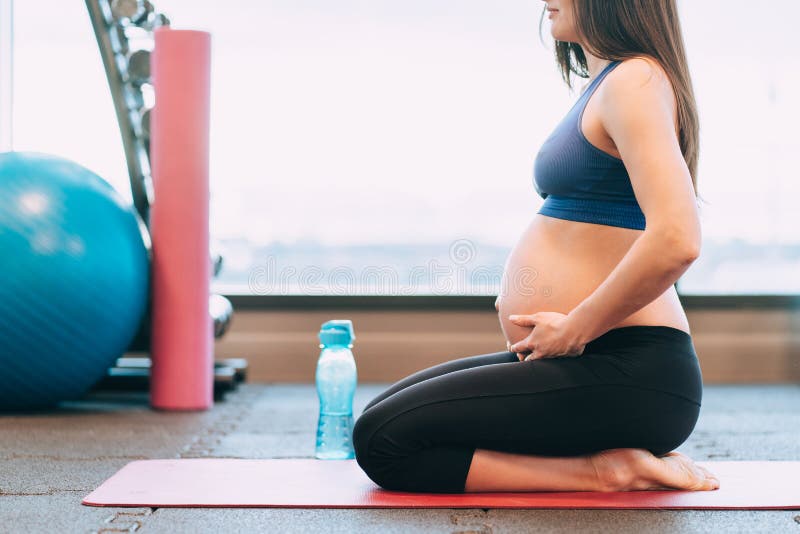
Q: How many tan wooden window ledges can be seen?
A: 1